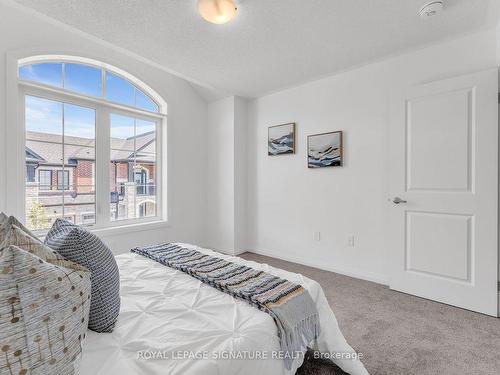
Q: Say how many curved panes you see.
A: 4